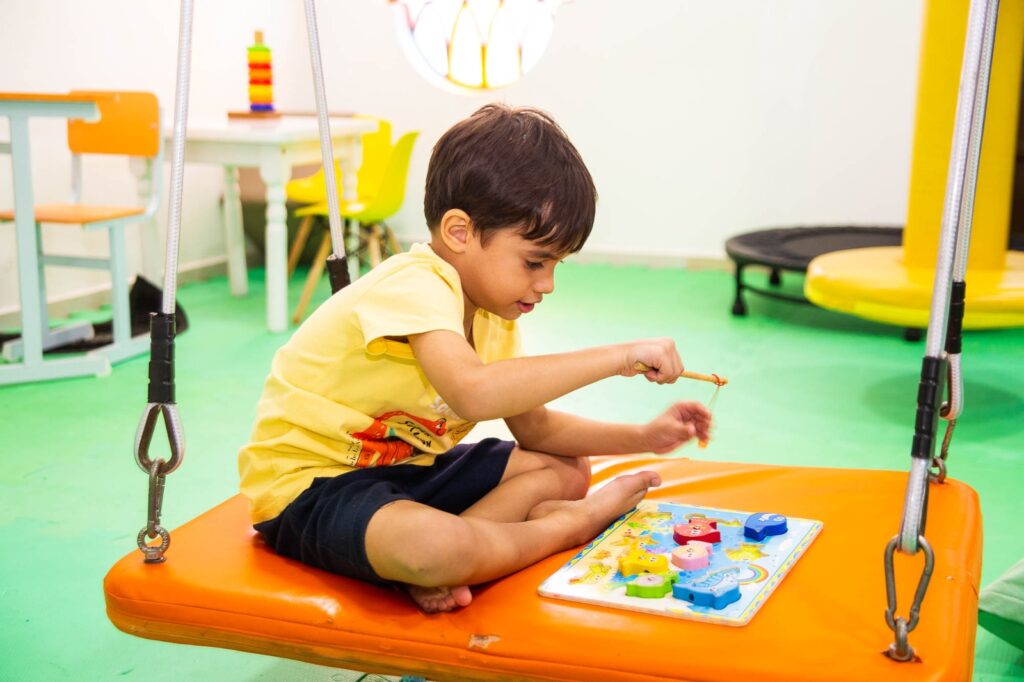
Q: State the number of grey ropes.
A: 4